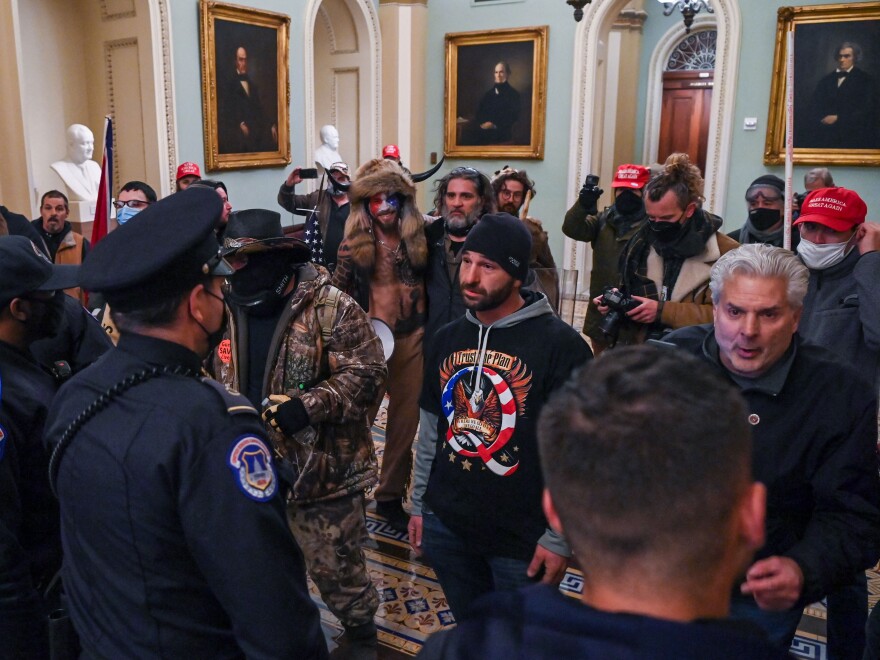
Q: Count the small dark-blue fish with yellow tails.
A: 0